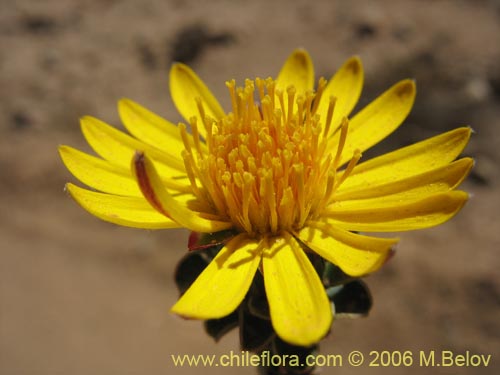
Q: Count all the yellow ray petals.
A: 15